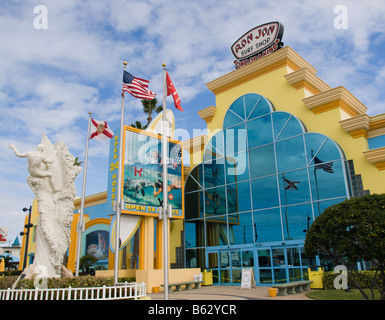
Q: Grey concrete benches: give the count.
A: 2